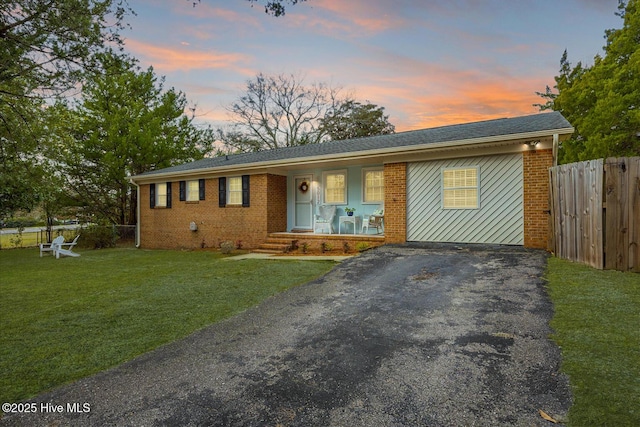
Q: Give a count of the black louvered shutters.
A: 6